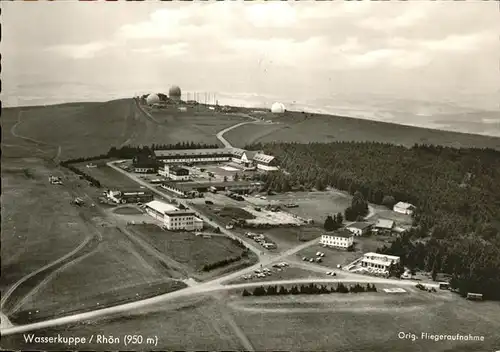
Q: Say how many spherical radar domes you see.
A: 3